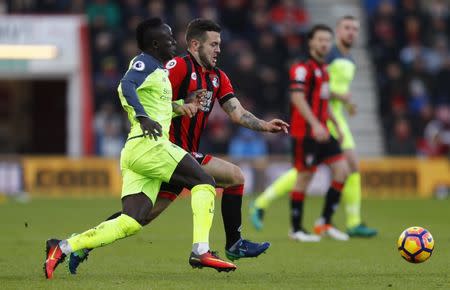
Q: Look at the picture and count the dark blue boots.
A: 2